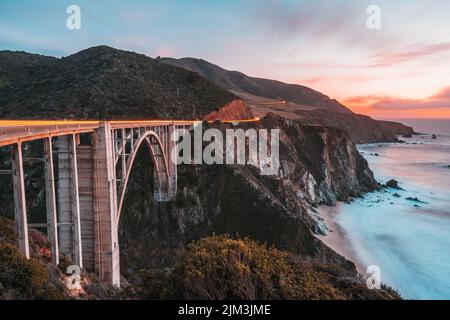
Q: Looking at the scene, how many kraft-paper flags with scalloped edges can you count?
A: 0